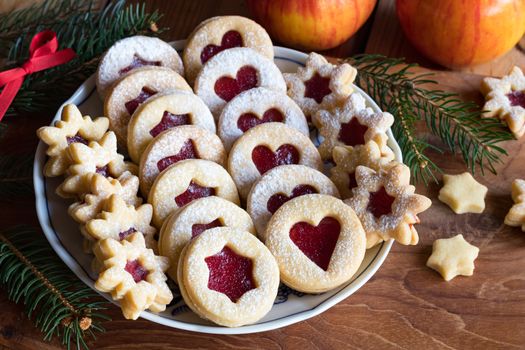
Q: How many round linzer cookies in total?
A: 13